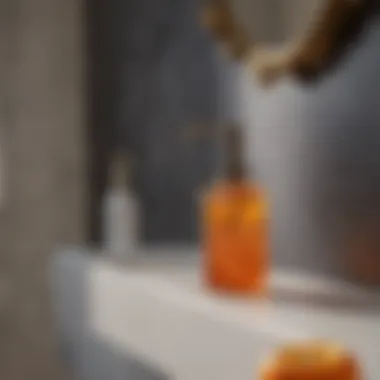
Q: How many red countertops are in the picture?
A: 0